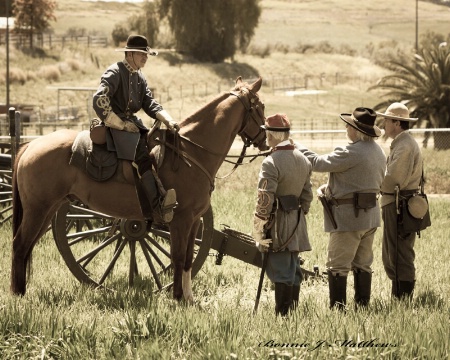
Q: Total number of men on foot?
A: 3